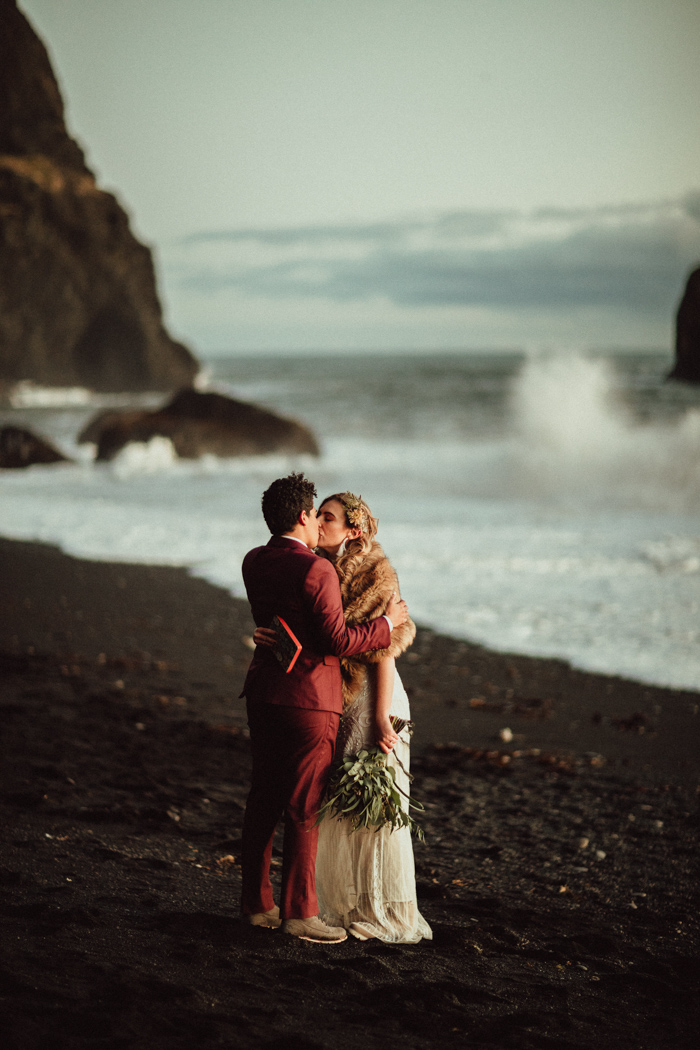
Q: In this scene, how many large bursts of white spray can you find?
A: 1